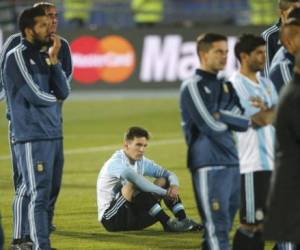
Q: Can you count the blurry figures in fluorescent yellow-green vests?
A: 3